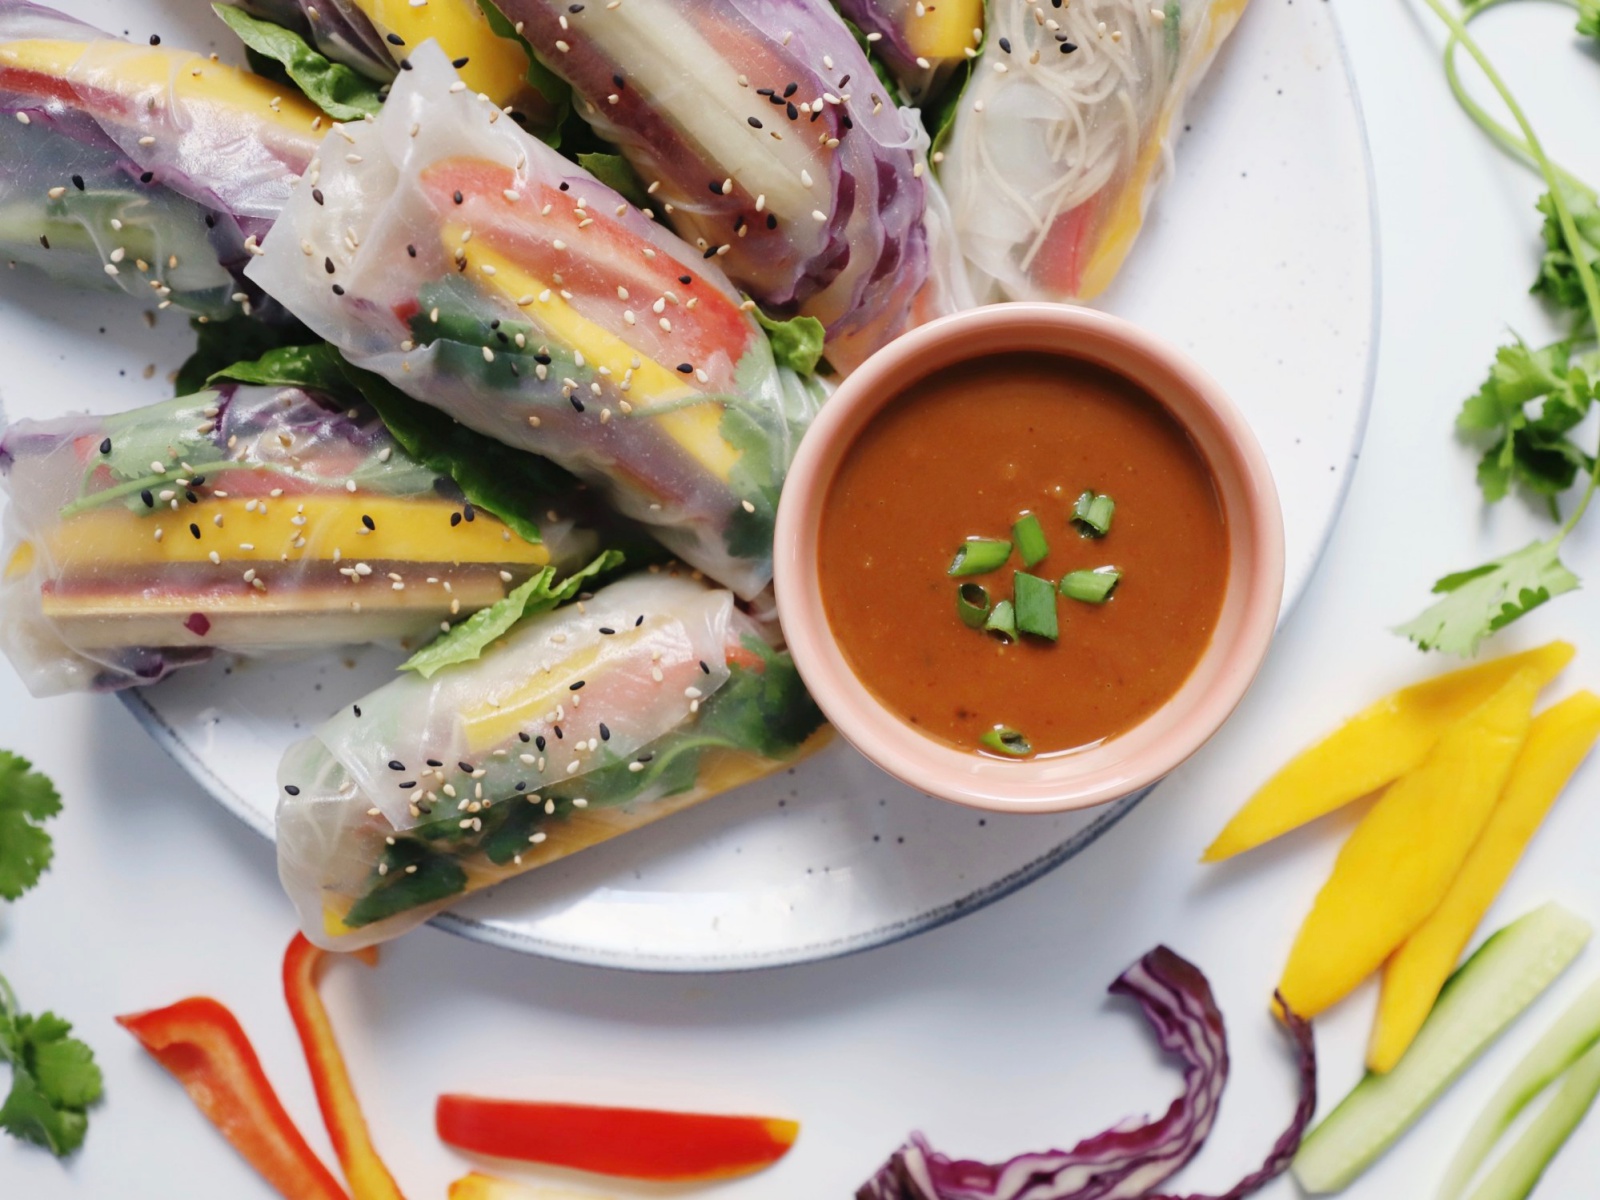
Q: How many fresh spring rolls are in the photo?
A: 8